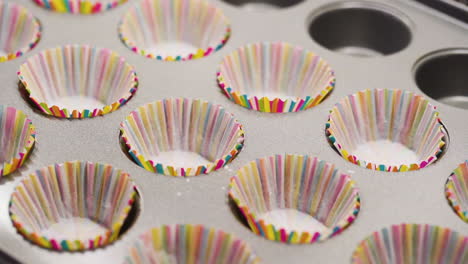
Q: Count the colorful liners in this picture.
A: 13